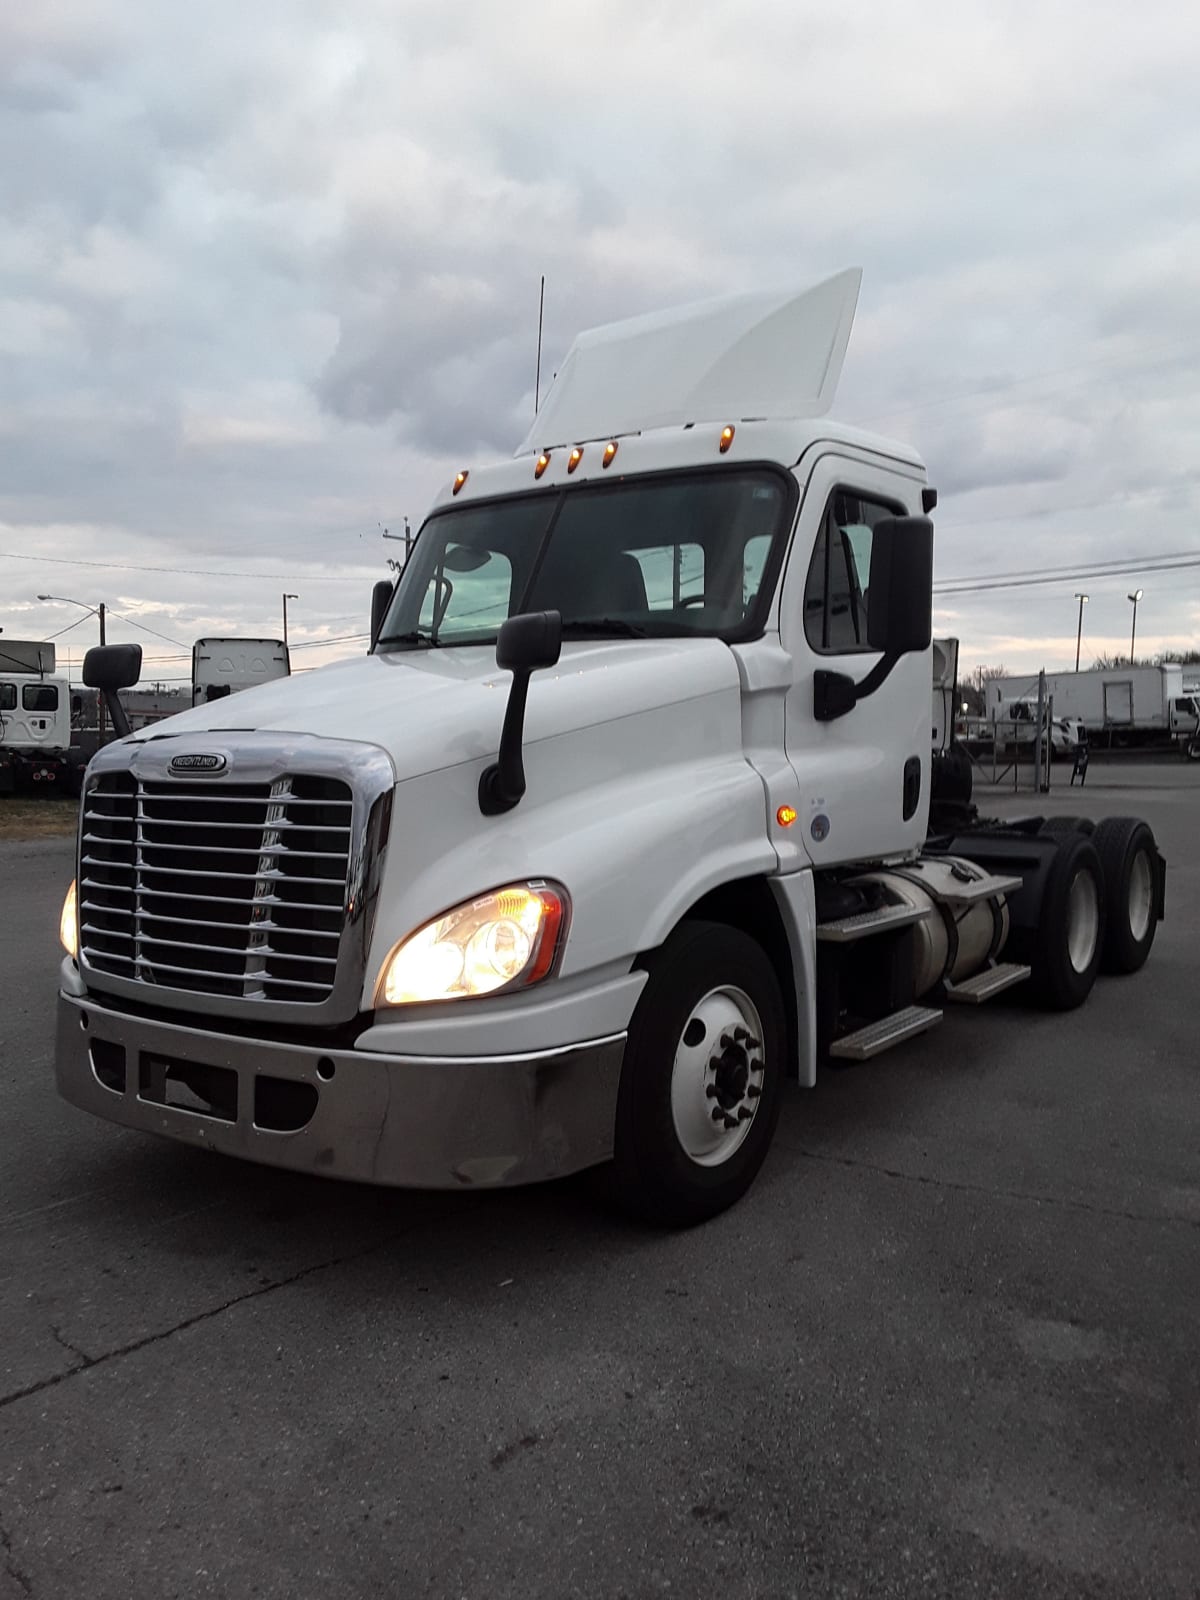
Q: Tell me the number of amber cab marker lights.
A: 5